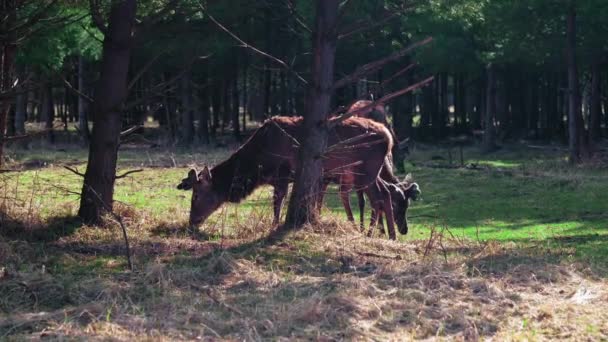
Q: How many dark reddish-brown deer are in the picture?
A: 2